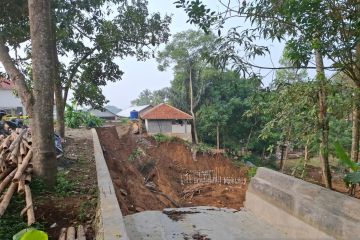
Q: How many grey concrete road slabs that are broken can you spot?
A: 1